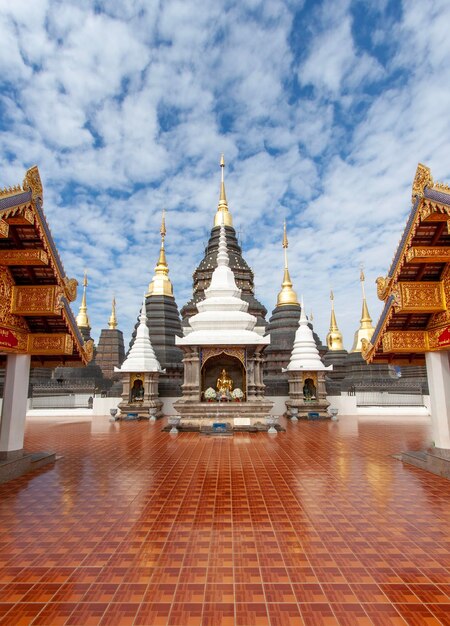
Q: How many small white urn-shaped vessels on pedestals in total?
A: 6